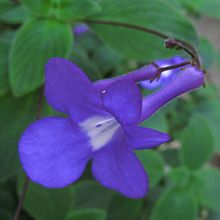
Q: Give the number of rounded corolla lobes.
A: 5